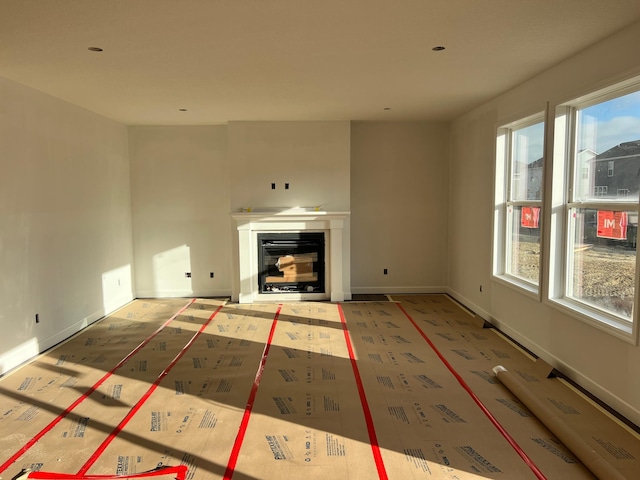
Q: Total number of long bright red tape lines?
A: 5